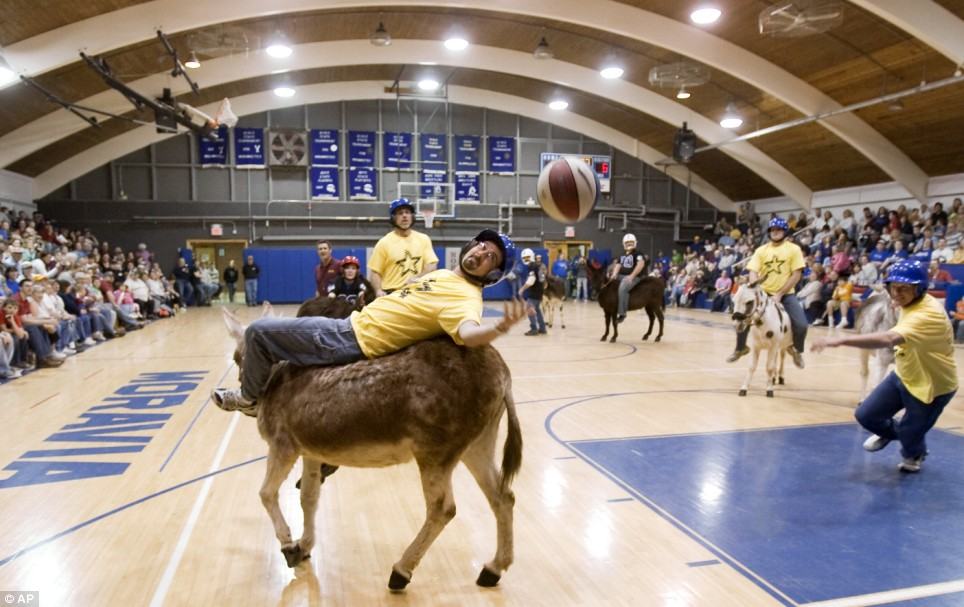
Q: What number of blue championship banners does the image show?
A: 12